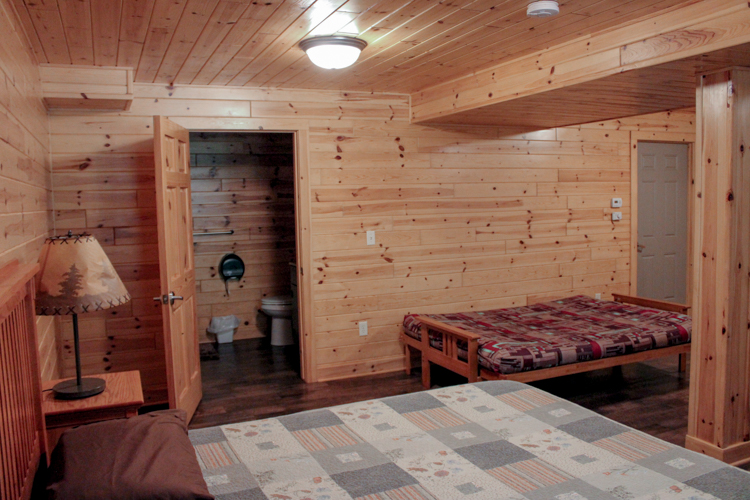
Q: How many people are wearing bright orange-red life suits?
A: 0